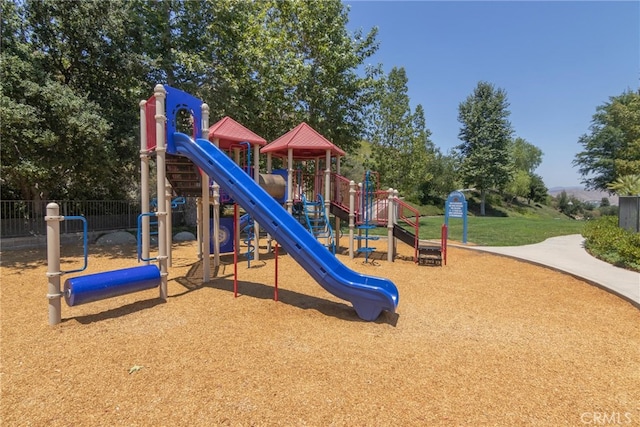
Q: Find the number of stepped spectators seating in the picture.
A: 0